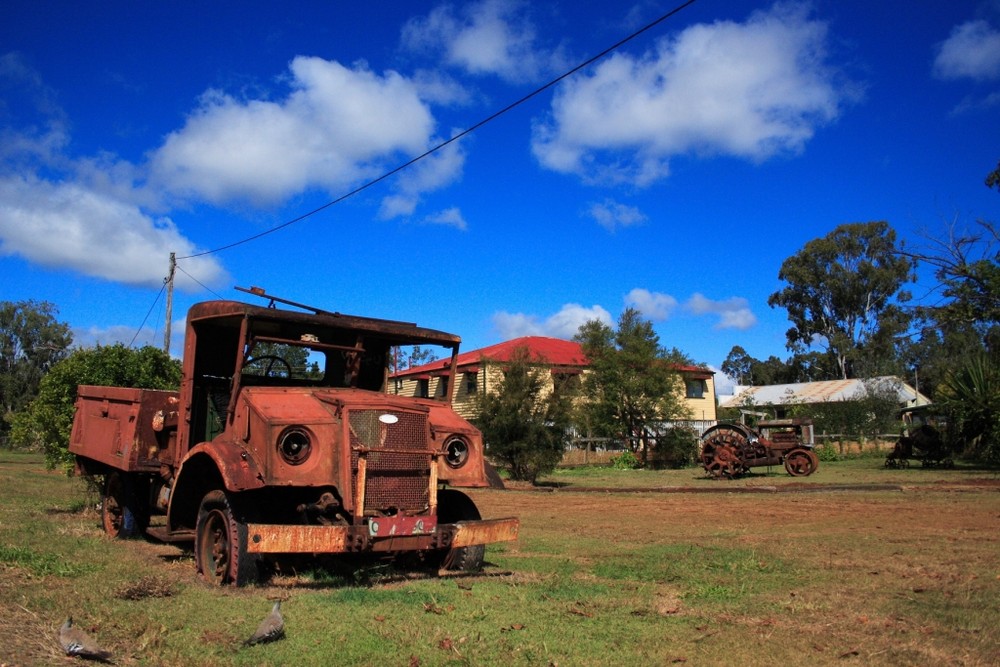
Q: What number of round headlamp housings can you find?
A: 2